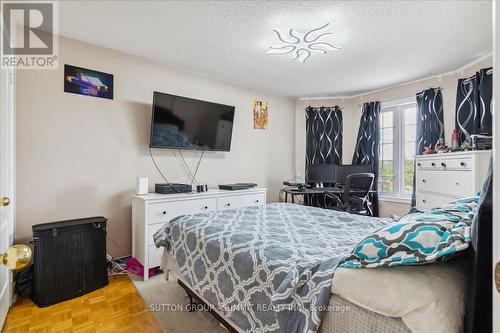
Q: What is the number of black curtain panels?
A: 4